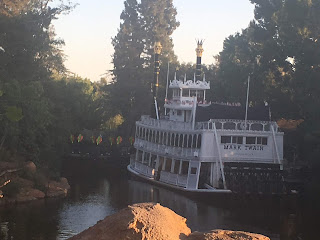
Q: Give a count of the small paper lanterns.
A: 7